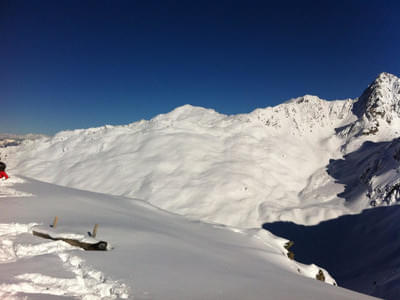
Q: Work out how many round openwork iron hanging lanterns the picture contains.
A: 0